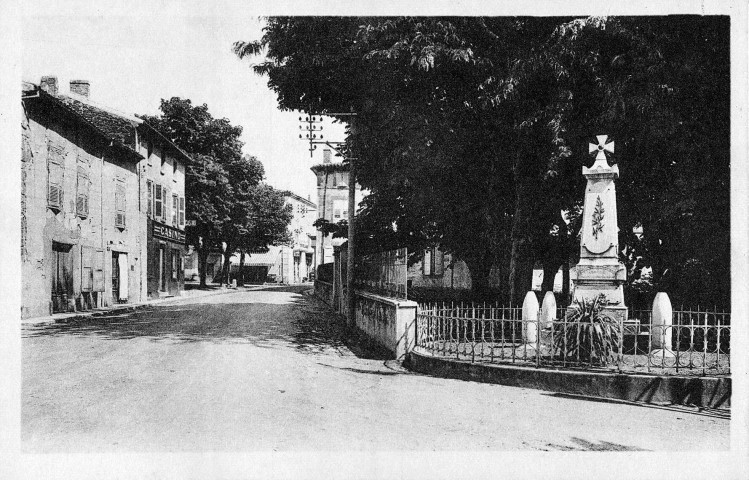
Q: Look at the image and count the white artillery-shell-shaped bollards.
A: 3